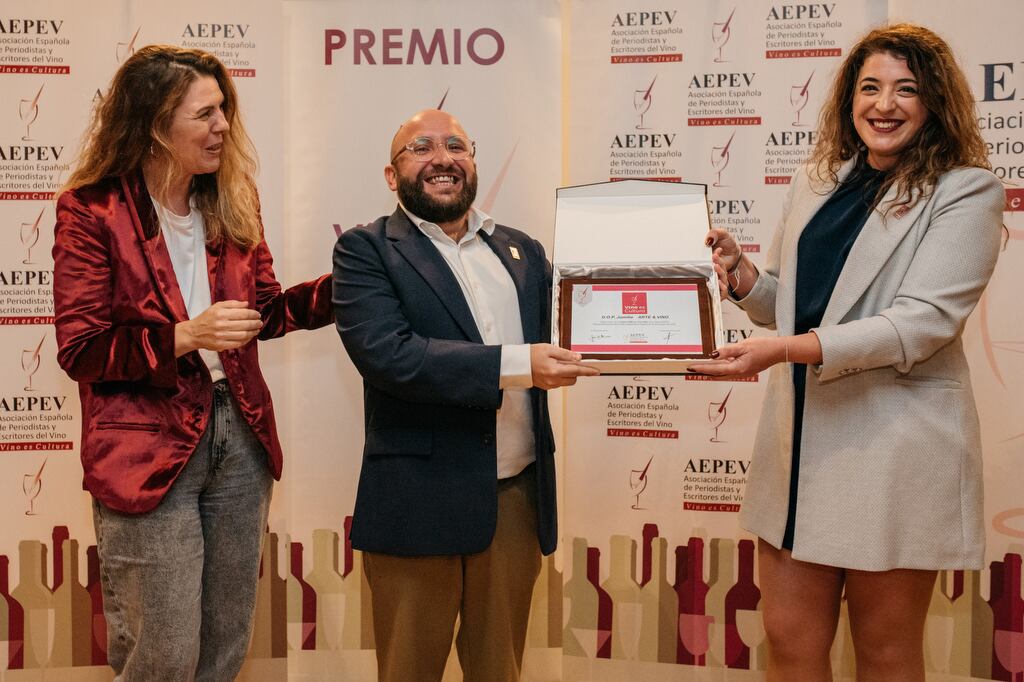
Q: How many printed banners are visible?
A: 4